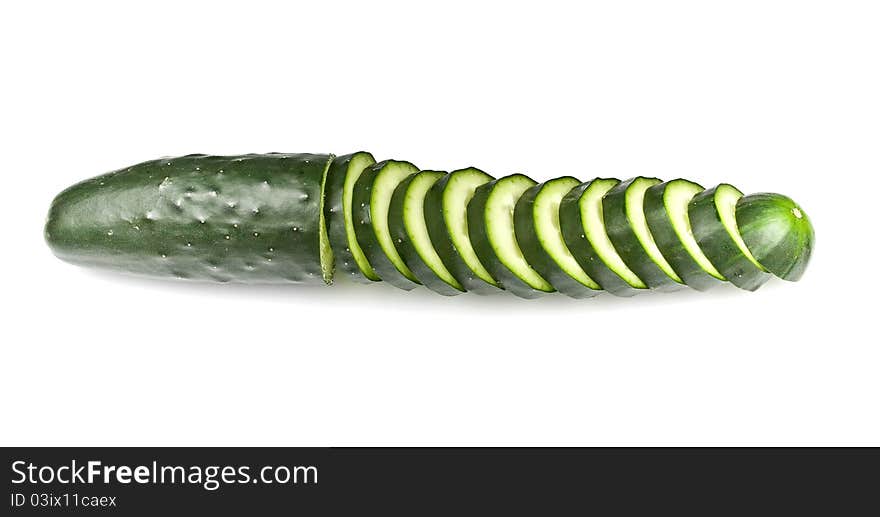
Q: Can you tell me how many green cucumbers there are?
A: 1